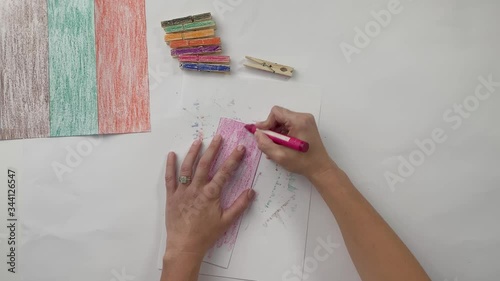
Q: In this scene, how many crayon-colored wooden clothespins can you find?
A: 7